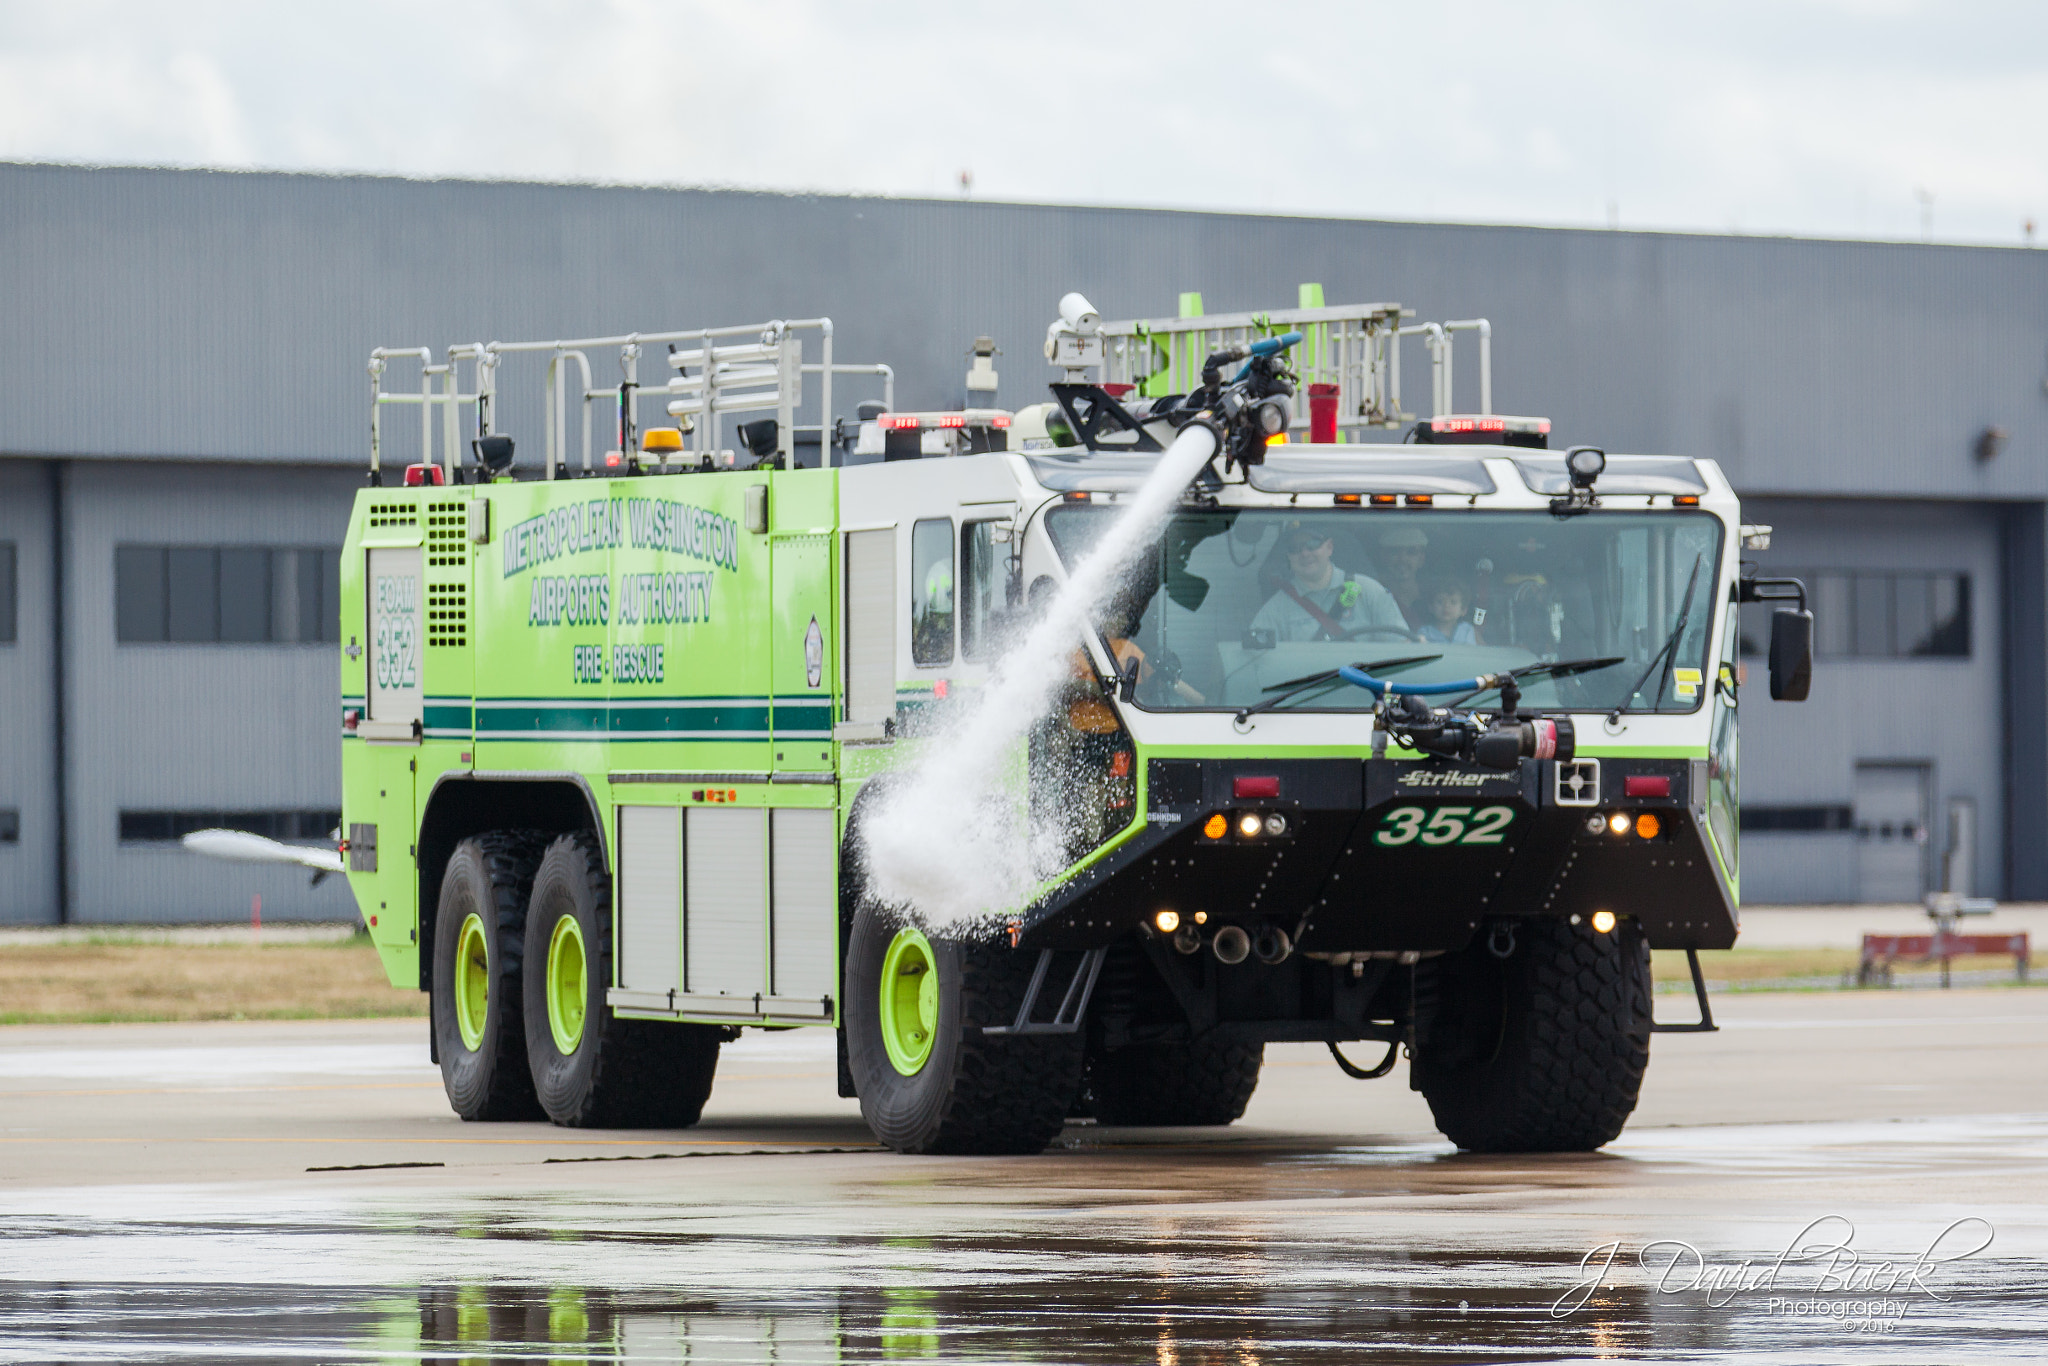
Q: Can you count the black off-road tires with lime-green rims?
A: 3